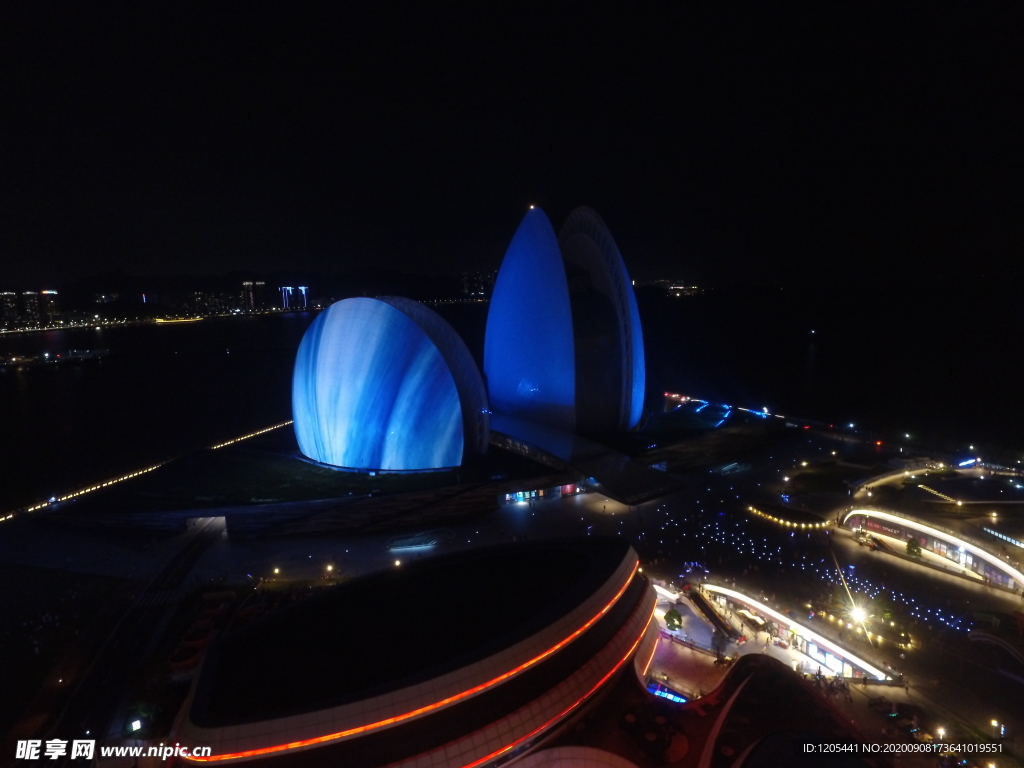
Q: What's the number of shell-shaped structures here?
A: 2